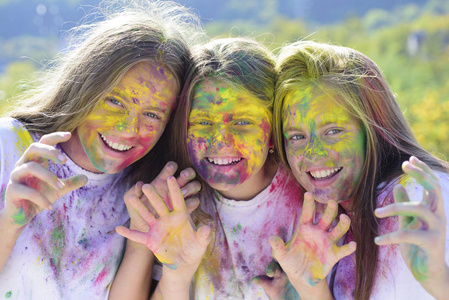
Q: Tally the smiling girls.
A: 3